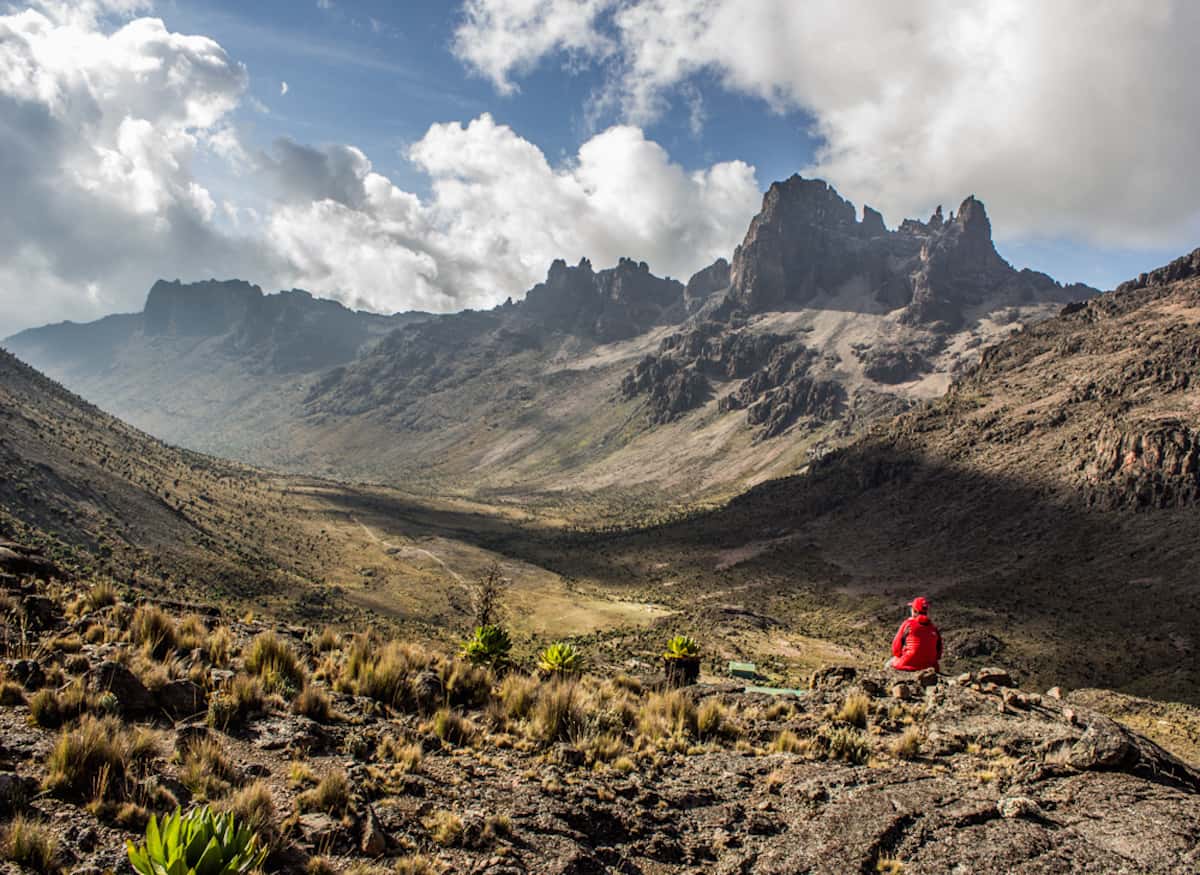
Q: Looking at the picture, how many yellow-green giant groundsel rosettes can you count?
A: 4